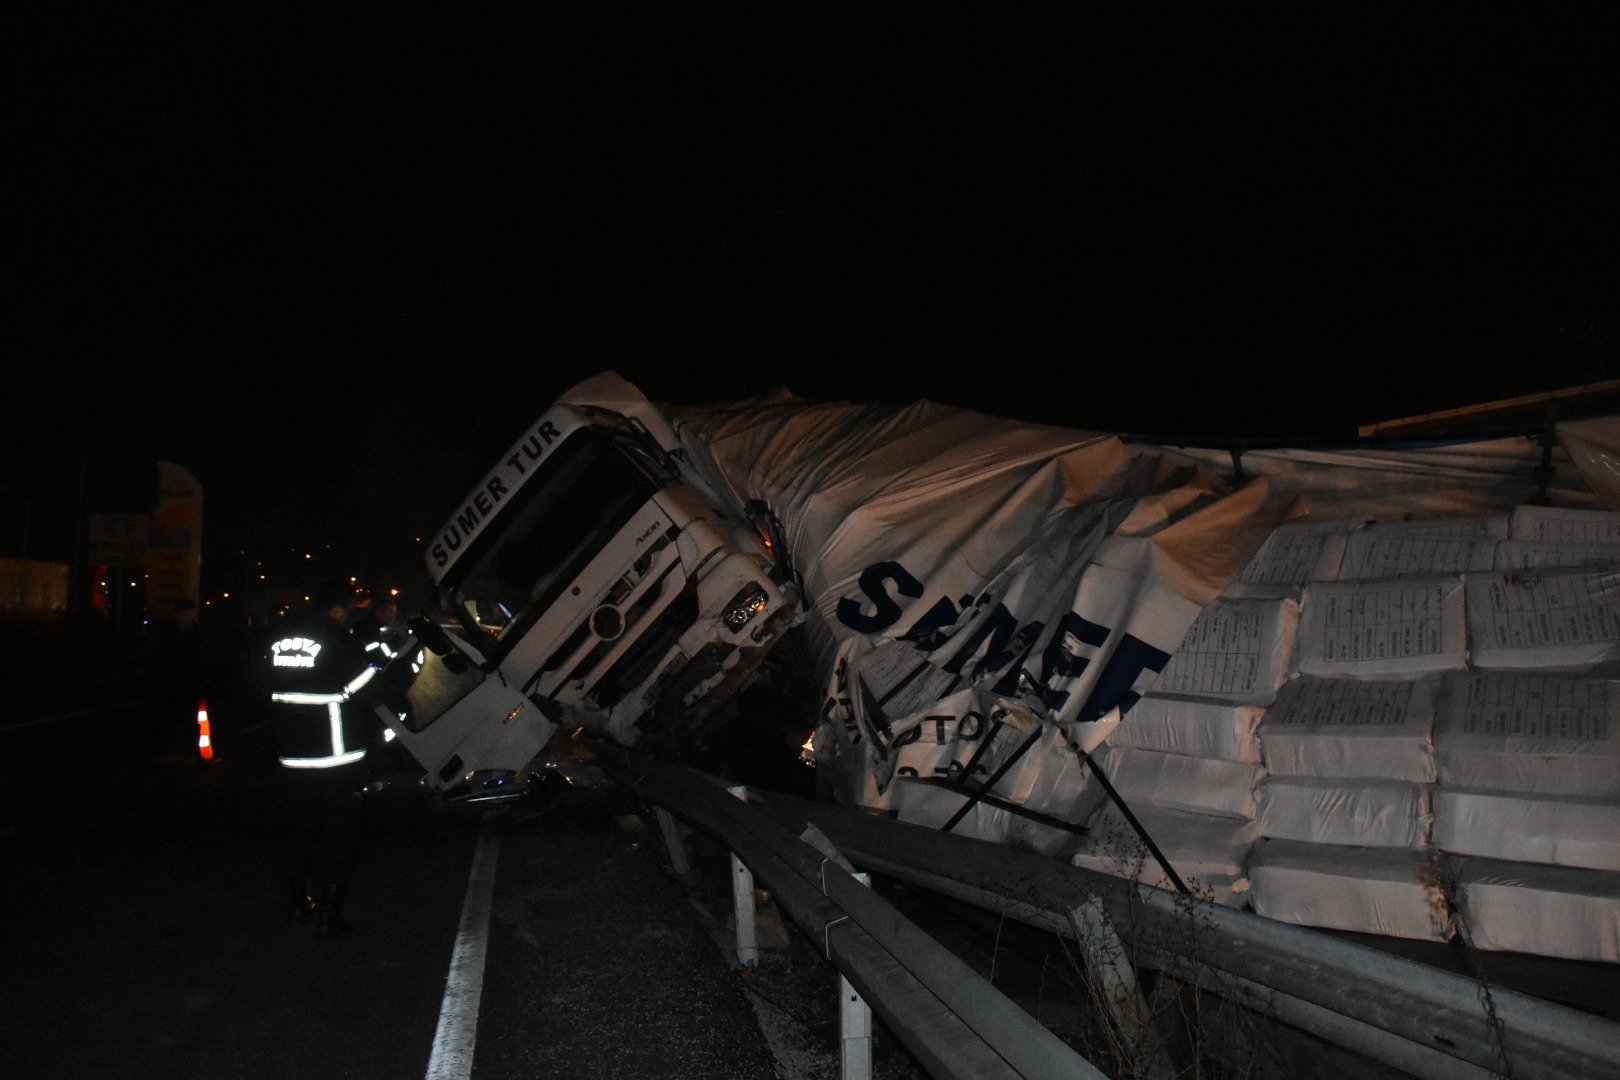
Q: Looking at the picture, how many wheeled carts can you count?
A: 0